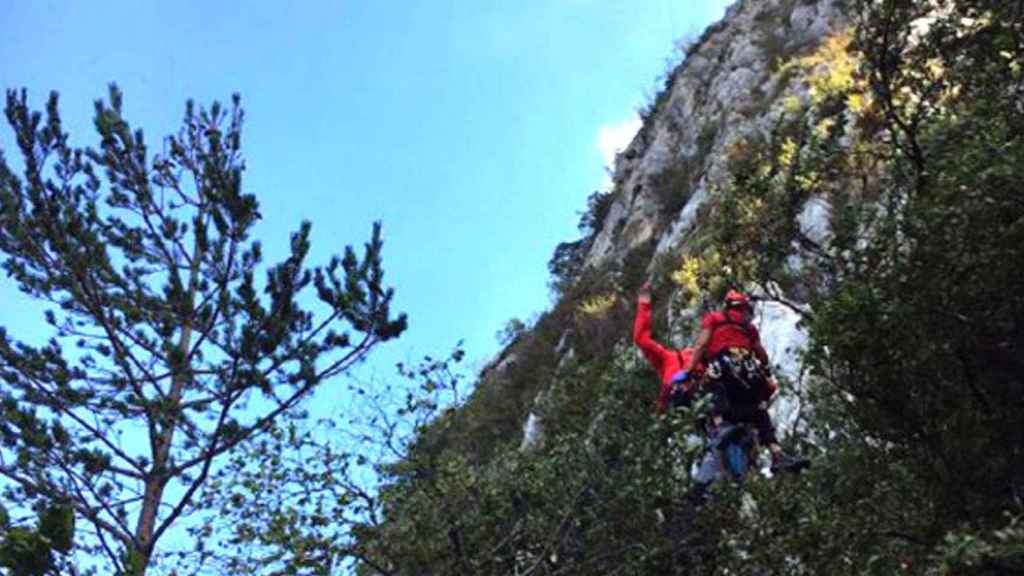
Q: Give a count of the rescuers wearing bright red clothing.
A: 2